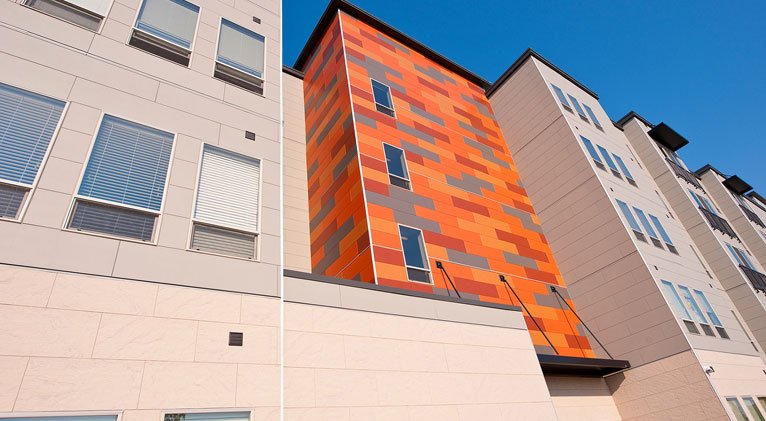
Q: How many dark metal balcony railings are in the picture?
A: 4